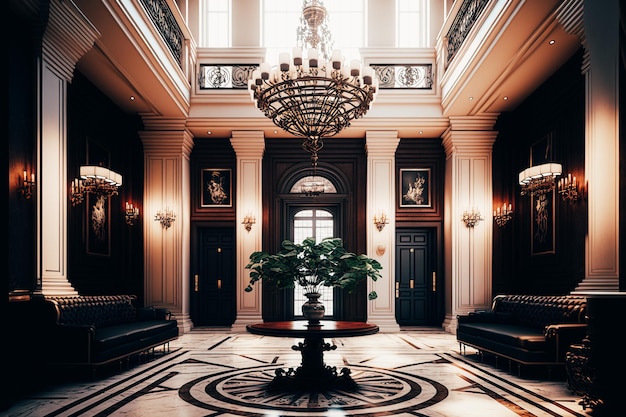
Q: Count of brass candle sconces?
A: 9